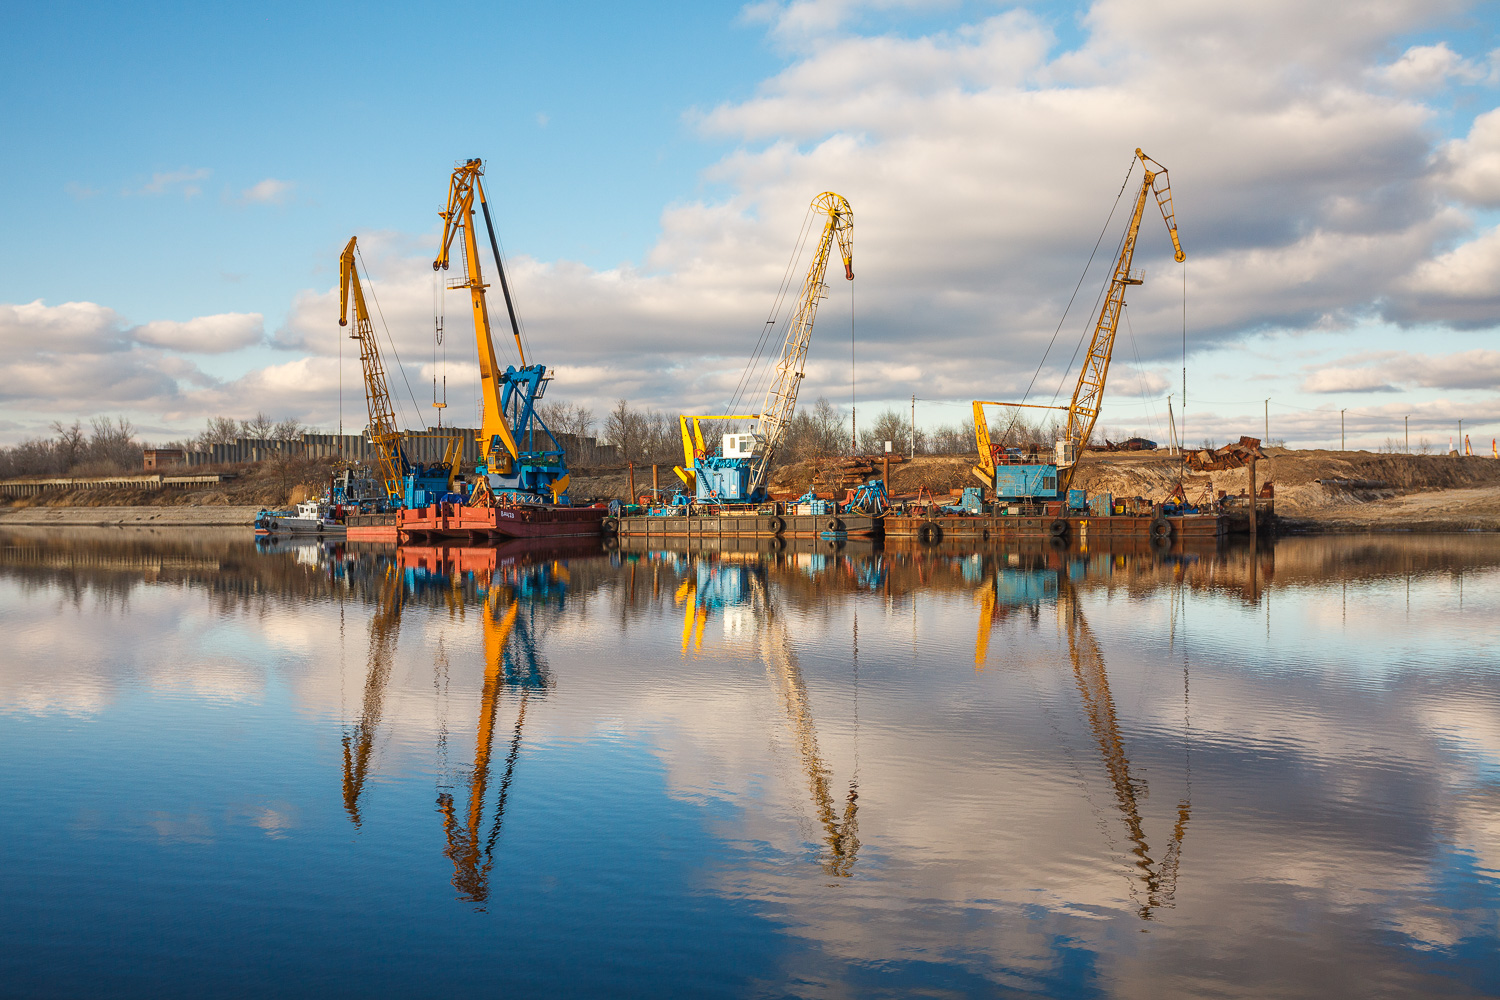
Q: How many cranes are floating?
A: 4